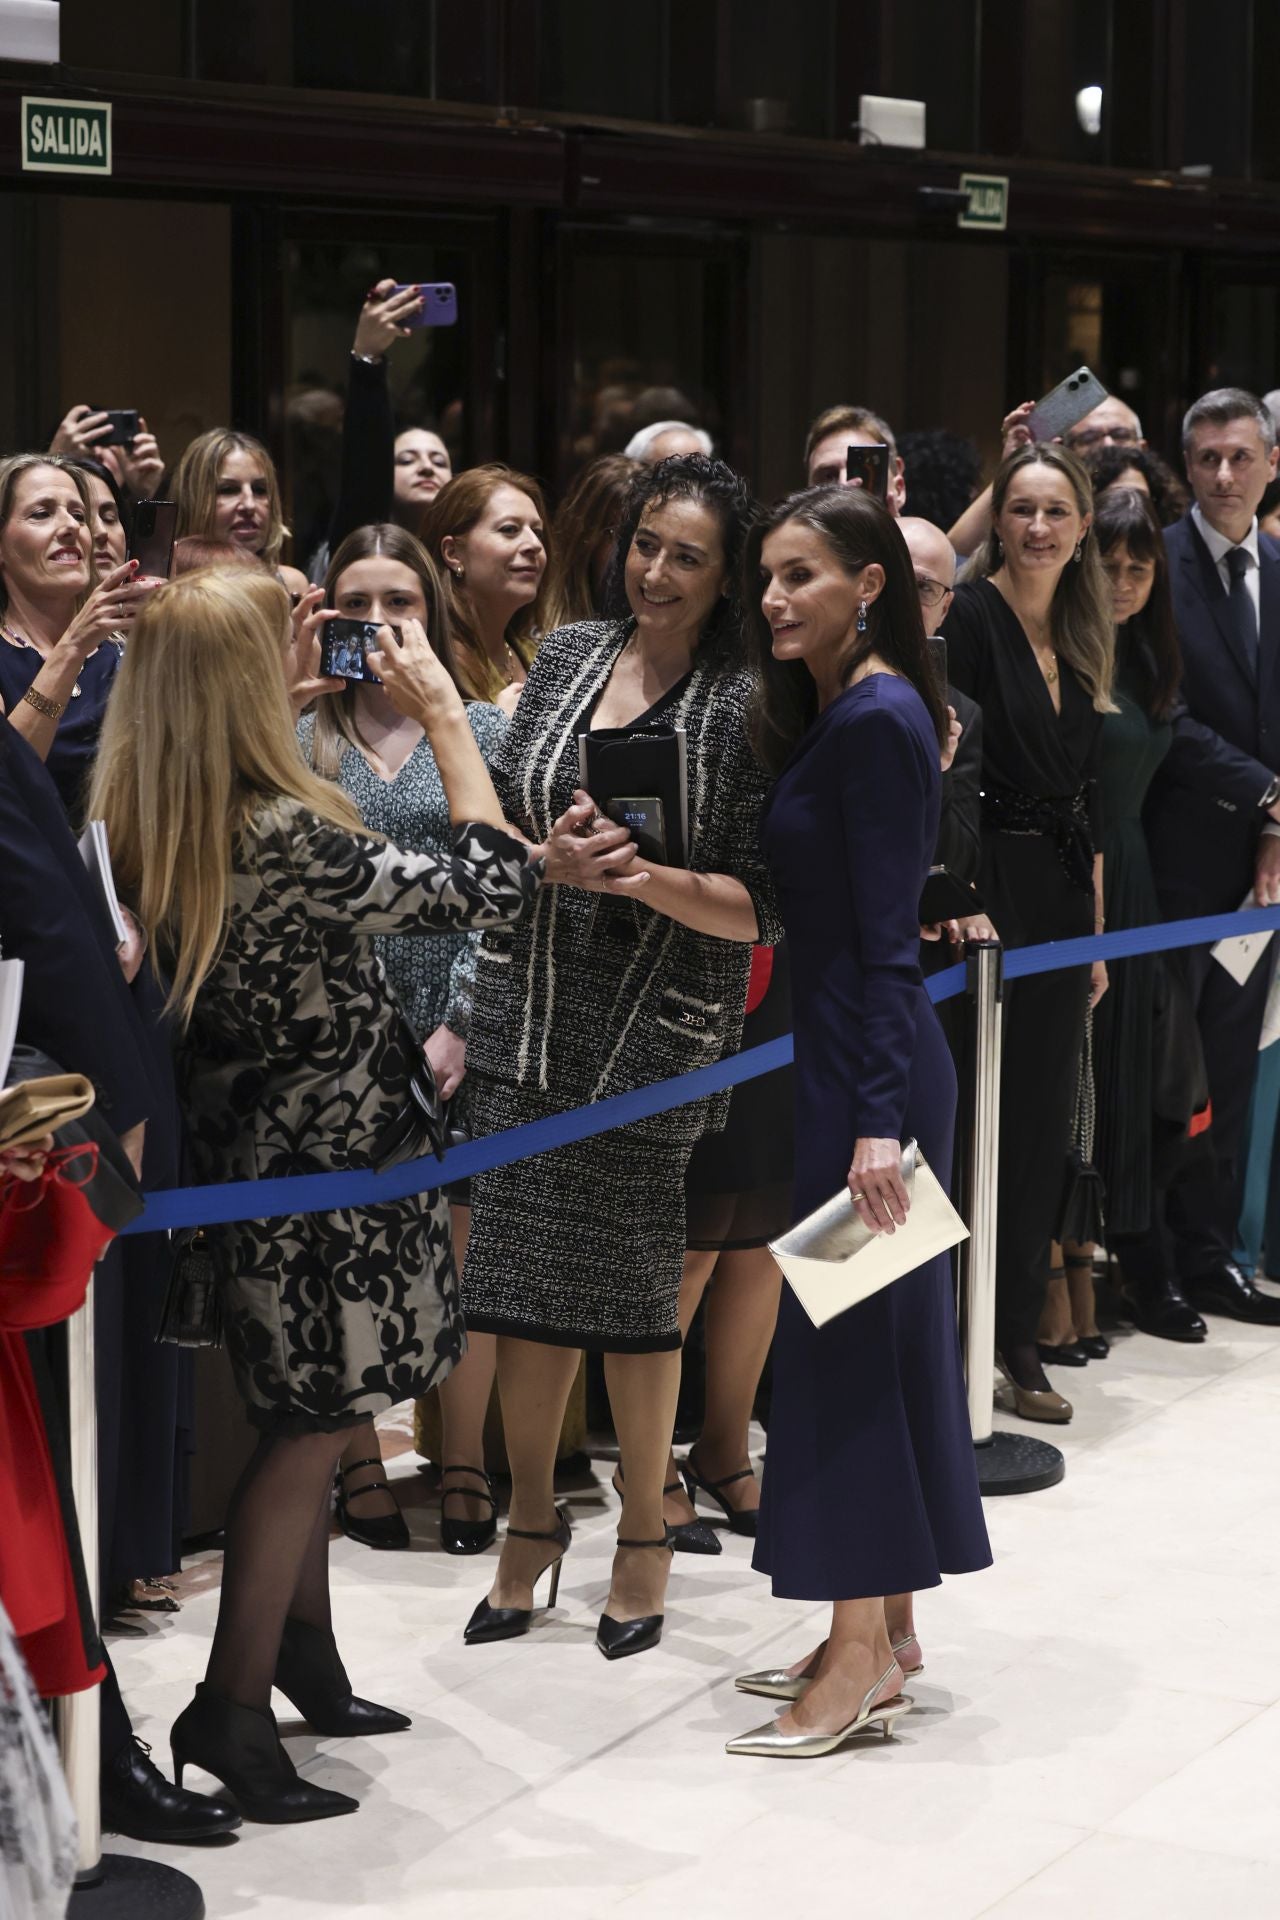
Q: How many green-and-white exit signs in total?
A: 2